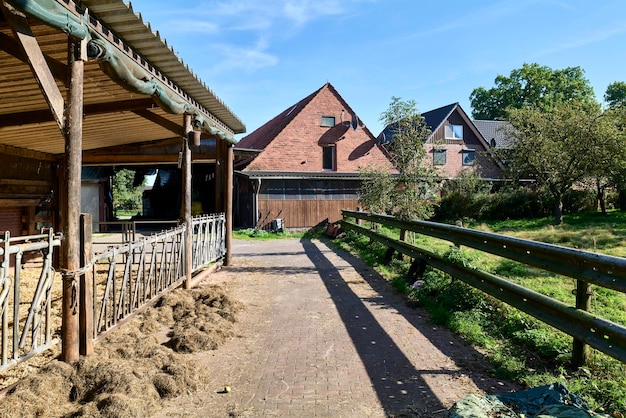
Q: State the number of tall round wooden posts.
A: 3